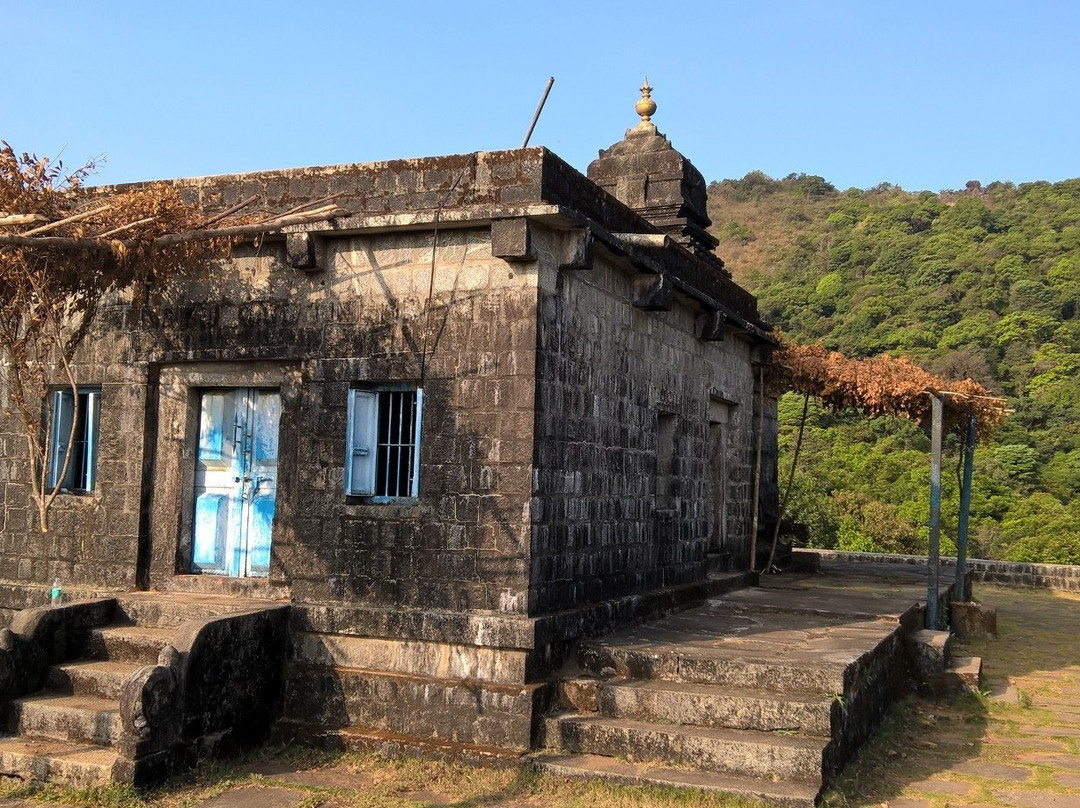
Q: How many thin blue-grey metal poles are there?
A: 2